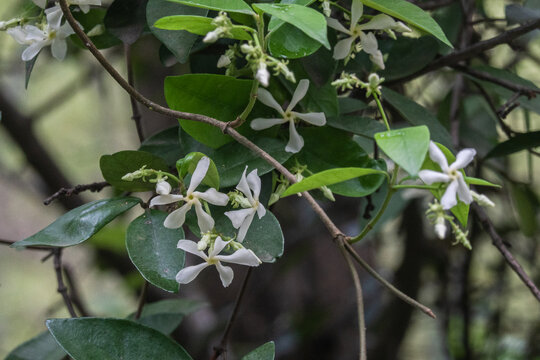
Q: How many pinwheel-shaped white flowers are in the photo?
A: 7